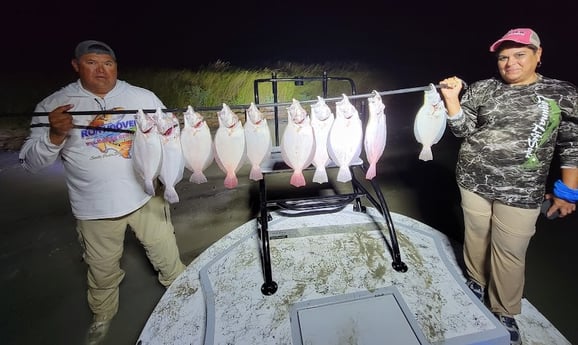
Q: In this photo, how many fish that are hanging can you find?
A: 10